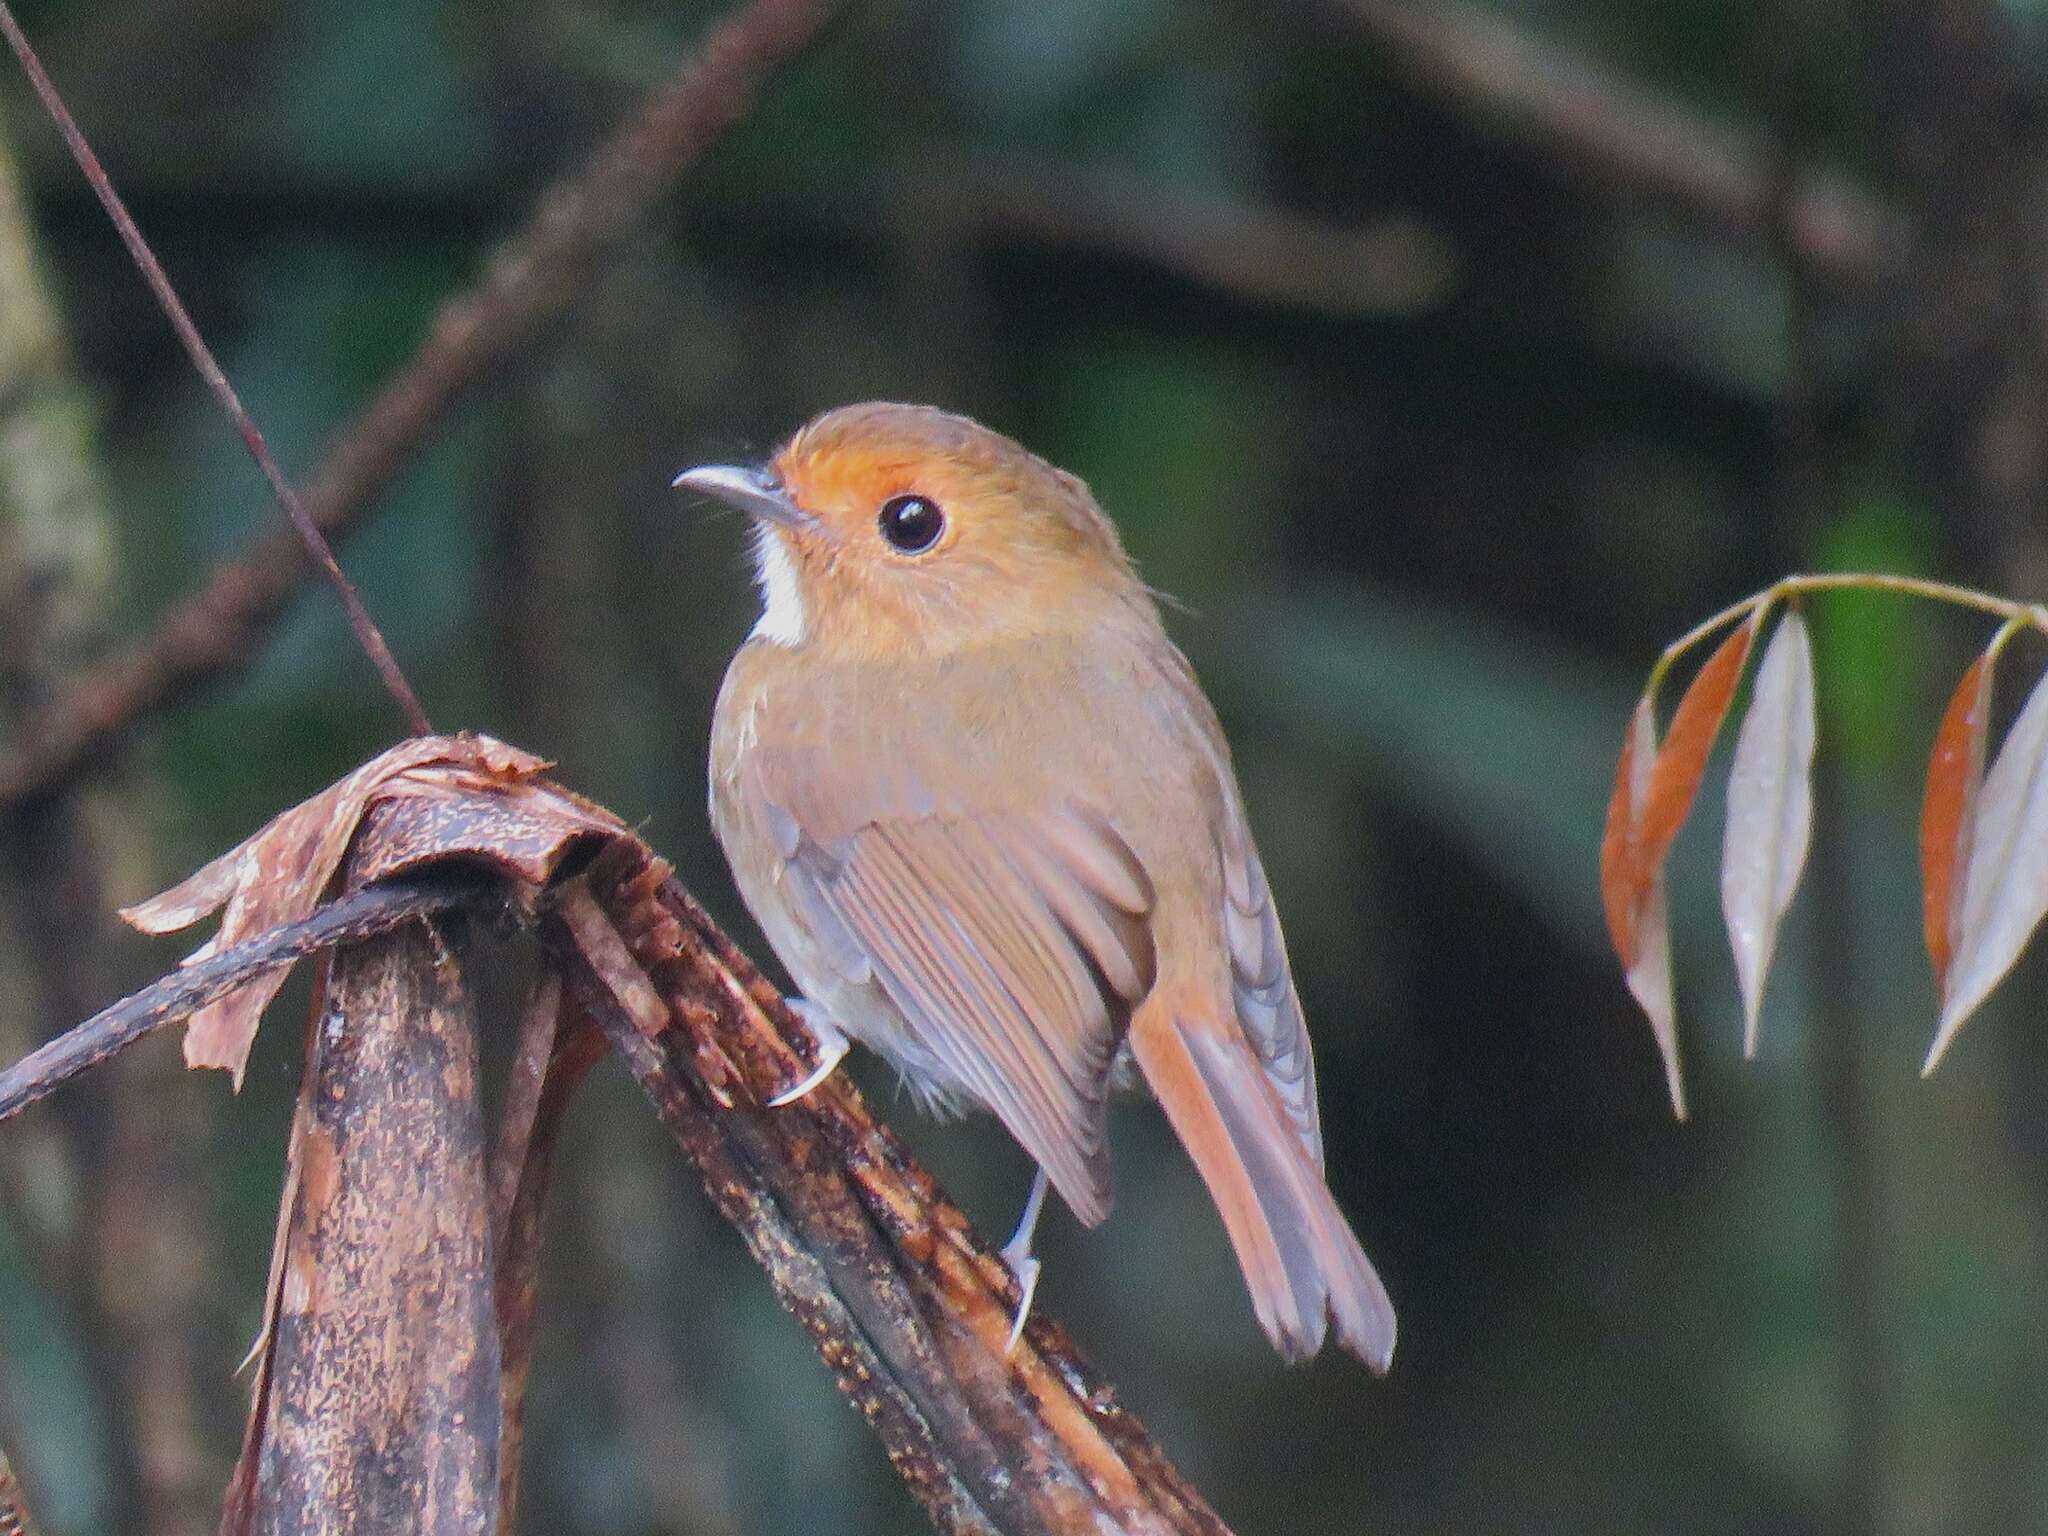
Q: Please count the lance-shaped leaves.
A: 5